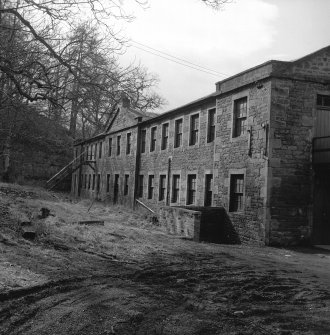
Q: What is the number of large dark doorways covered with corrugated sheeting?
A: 1